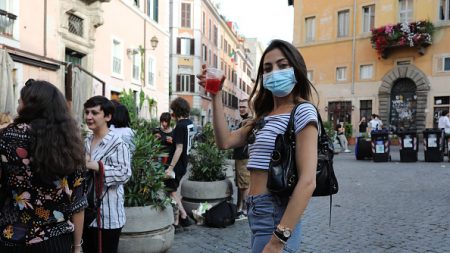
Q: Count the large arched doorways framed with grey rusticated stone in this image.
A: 1